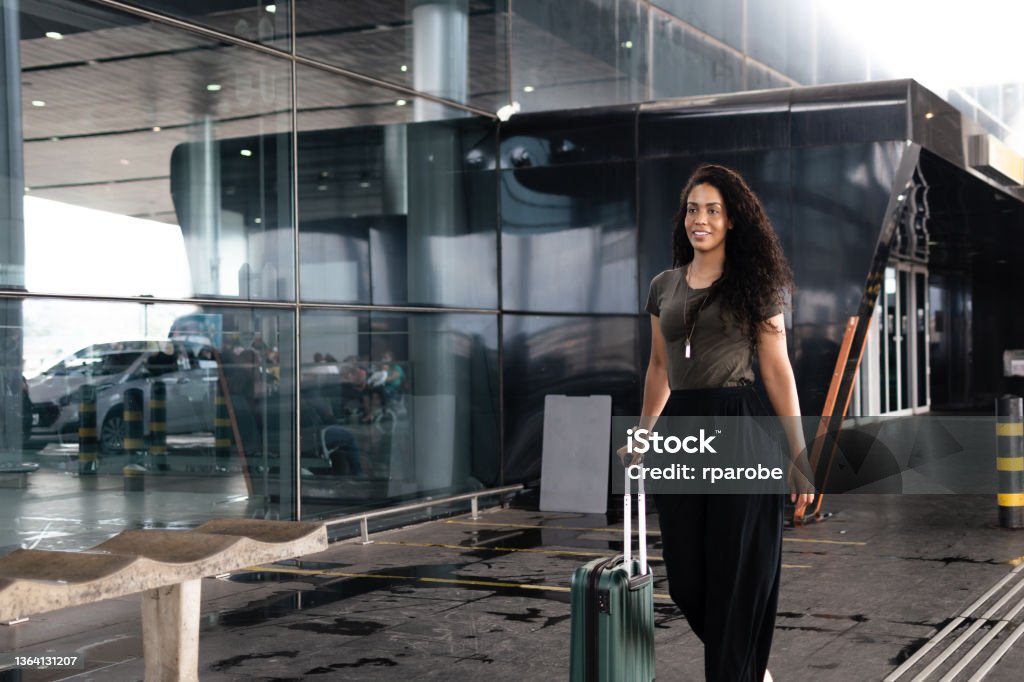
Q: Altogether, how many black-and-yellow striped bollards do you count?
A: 5